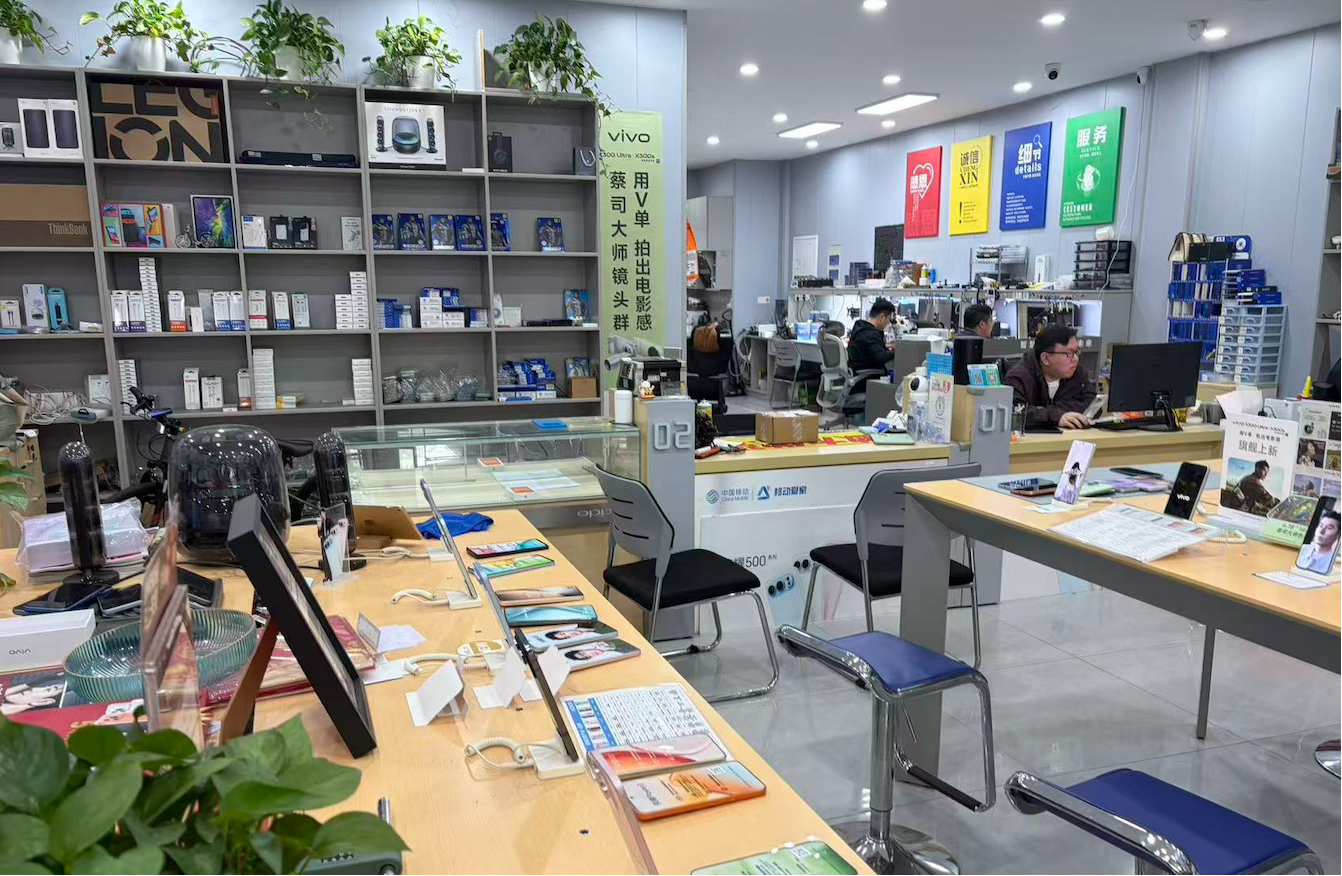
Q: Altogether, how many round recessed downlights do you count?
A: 10